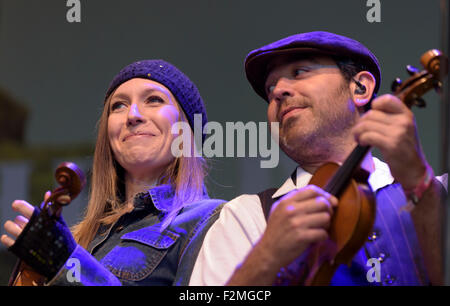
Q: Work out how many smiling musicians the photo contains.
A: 2